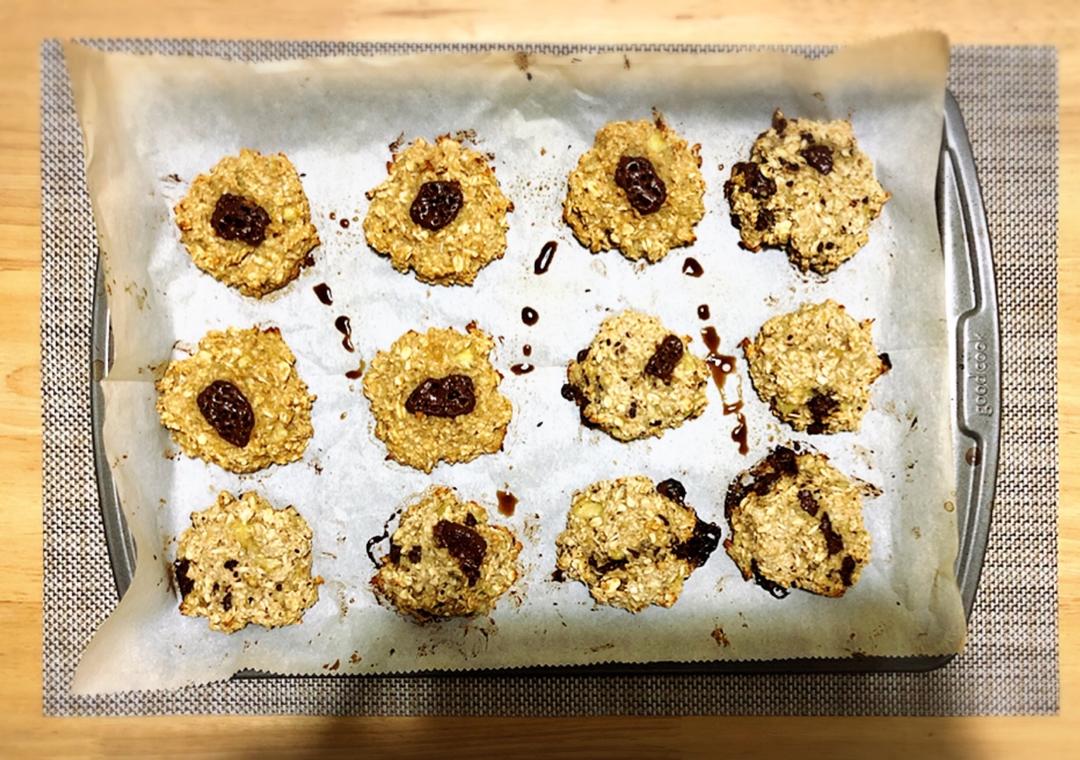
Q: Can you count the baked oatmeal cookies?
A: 12